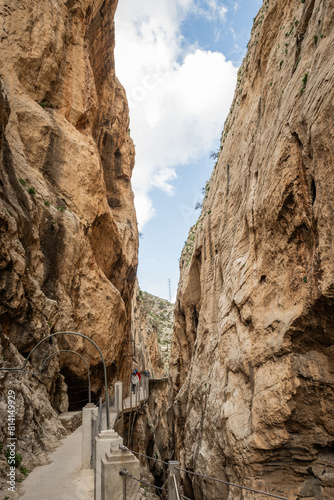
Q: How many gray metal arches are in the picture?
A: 2